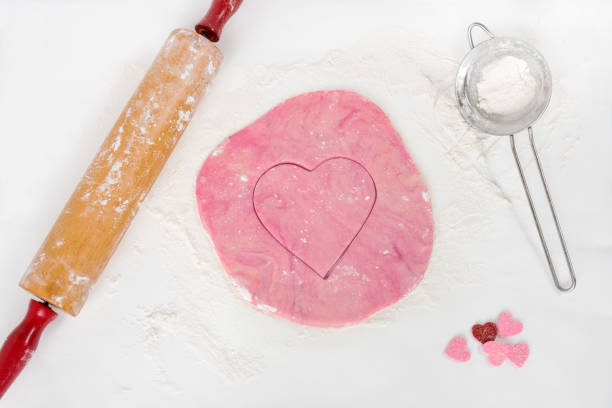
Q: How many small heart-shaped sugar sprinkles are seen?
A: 5